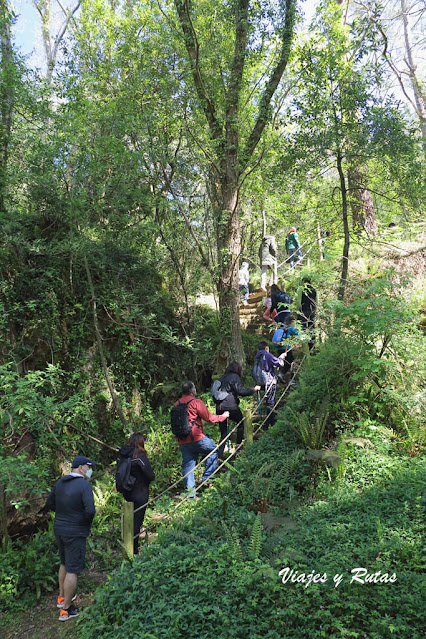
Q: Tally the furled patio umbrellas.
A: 0